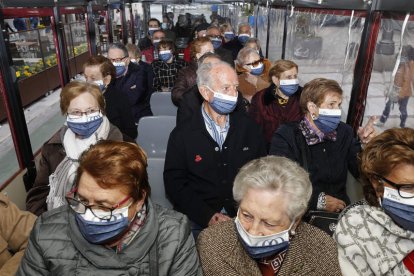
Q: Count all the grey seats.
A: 3